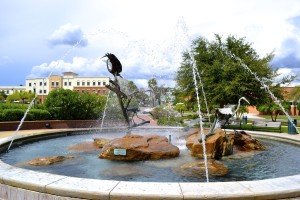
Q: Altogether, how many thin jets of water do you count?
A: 5